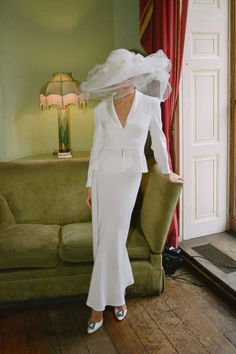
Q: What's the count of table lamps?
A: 1